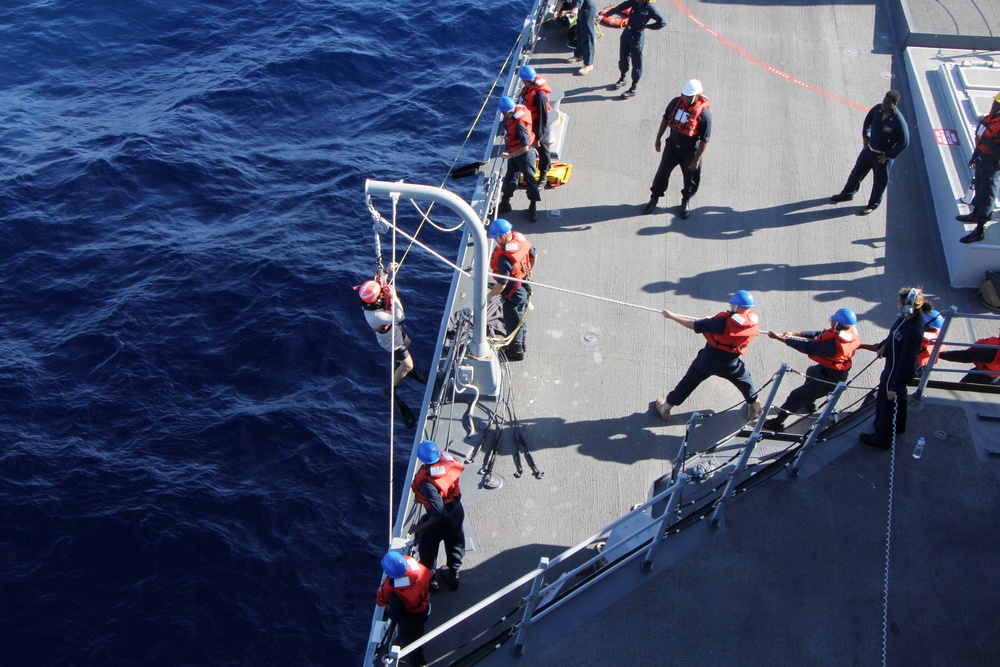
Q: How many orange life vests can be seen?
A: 11